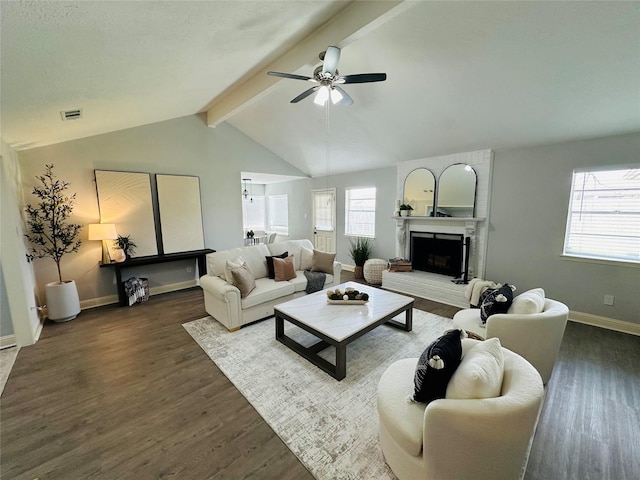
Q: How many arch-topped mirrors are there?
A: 2